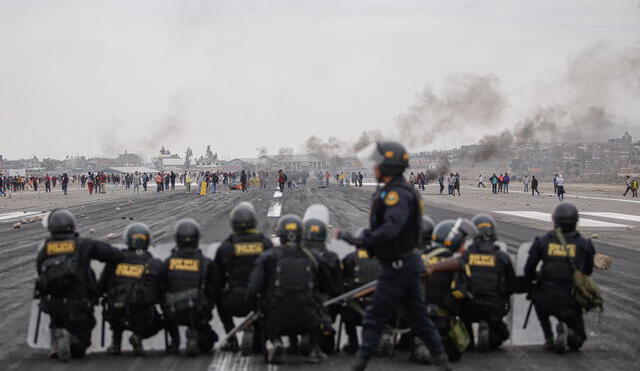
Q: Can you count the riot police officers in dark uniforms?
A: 12